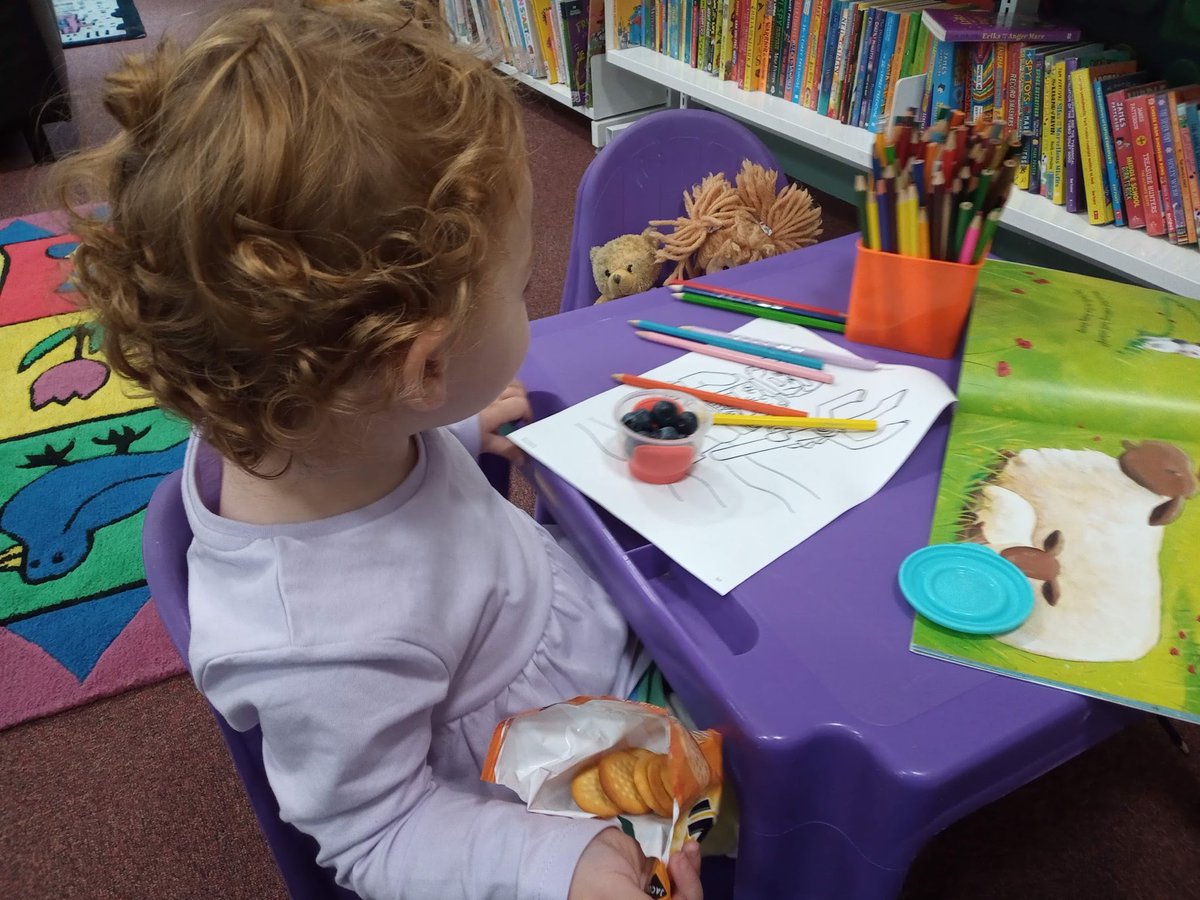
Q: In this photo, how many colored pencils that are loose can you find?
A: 8